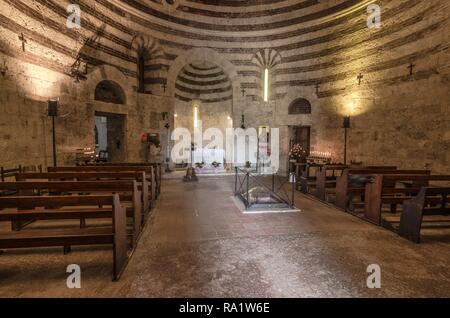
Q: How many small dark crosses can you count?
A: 6